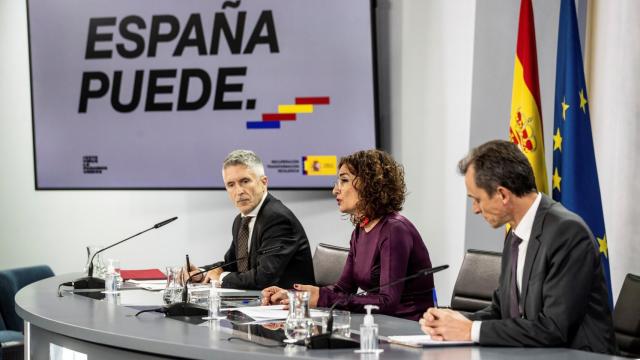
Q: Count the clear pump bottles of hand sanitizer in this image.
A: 3